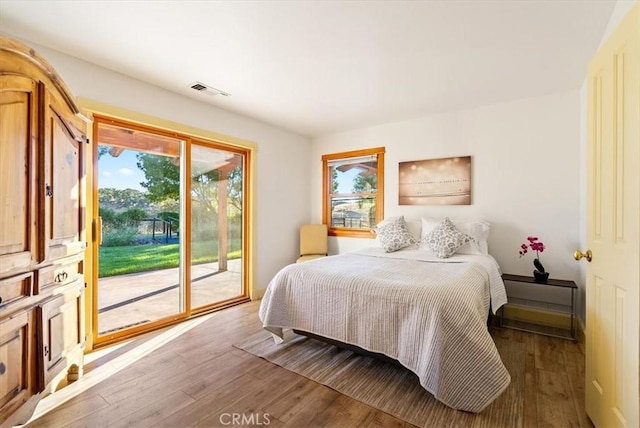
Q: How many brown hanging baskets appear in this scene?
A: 0